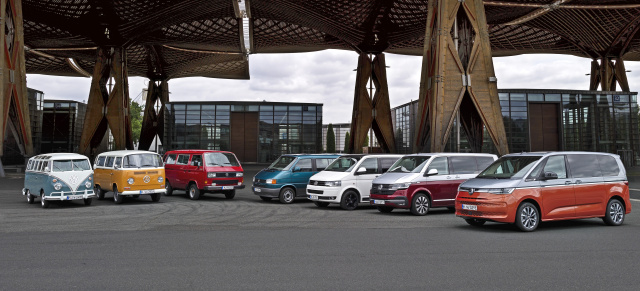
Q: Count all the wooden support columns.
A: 6